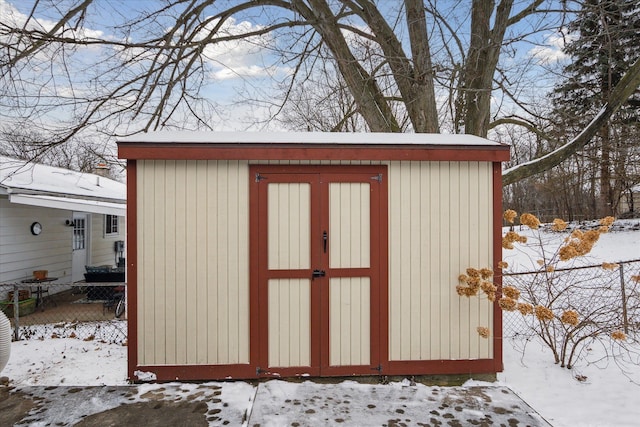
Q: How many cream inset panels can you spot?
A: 4